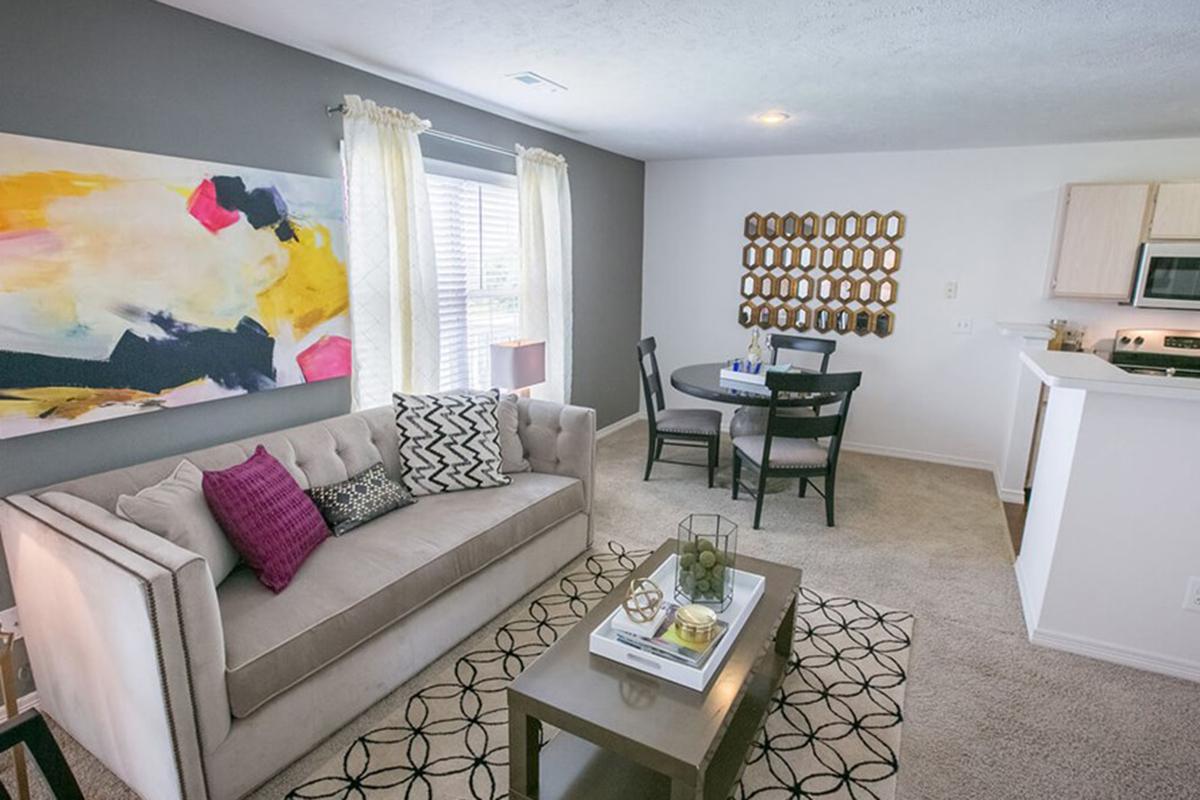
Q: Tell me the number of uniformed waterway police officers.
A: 0